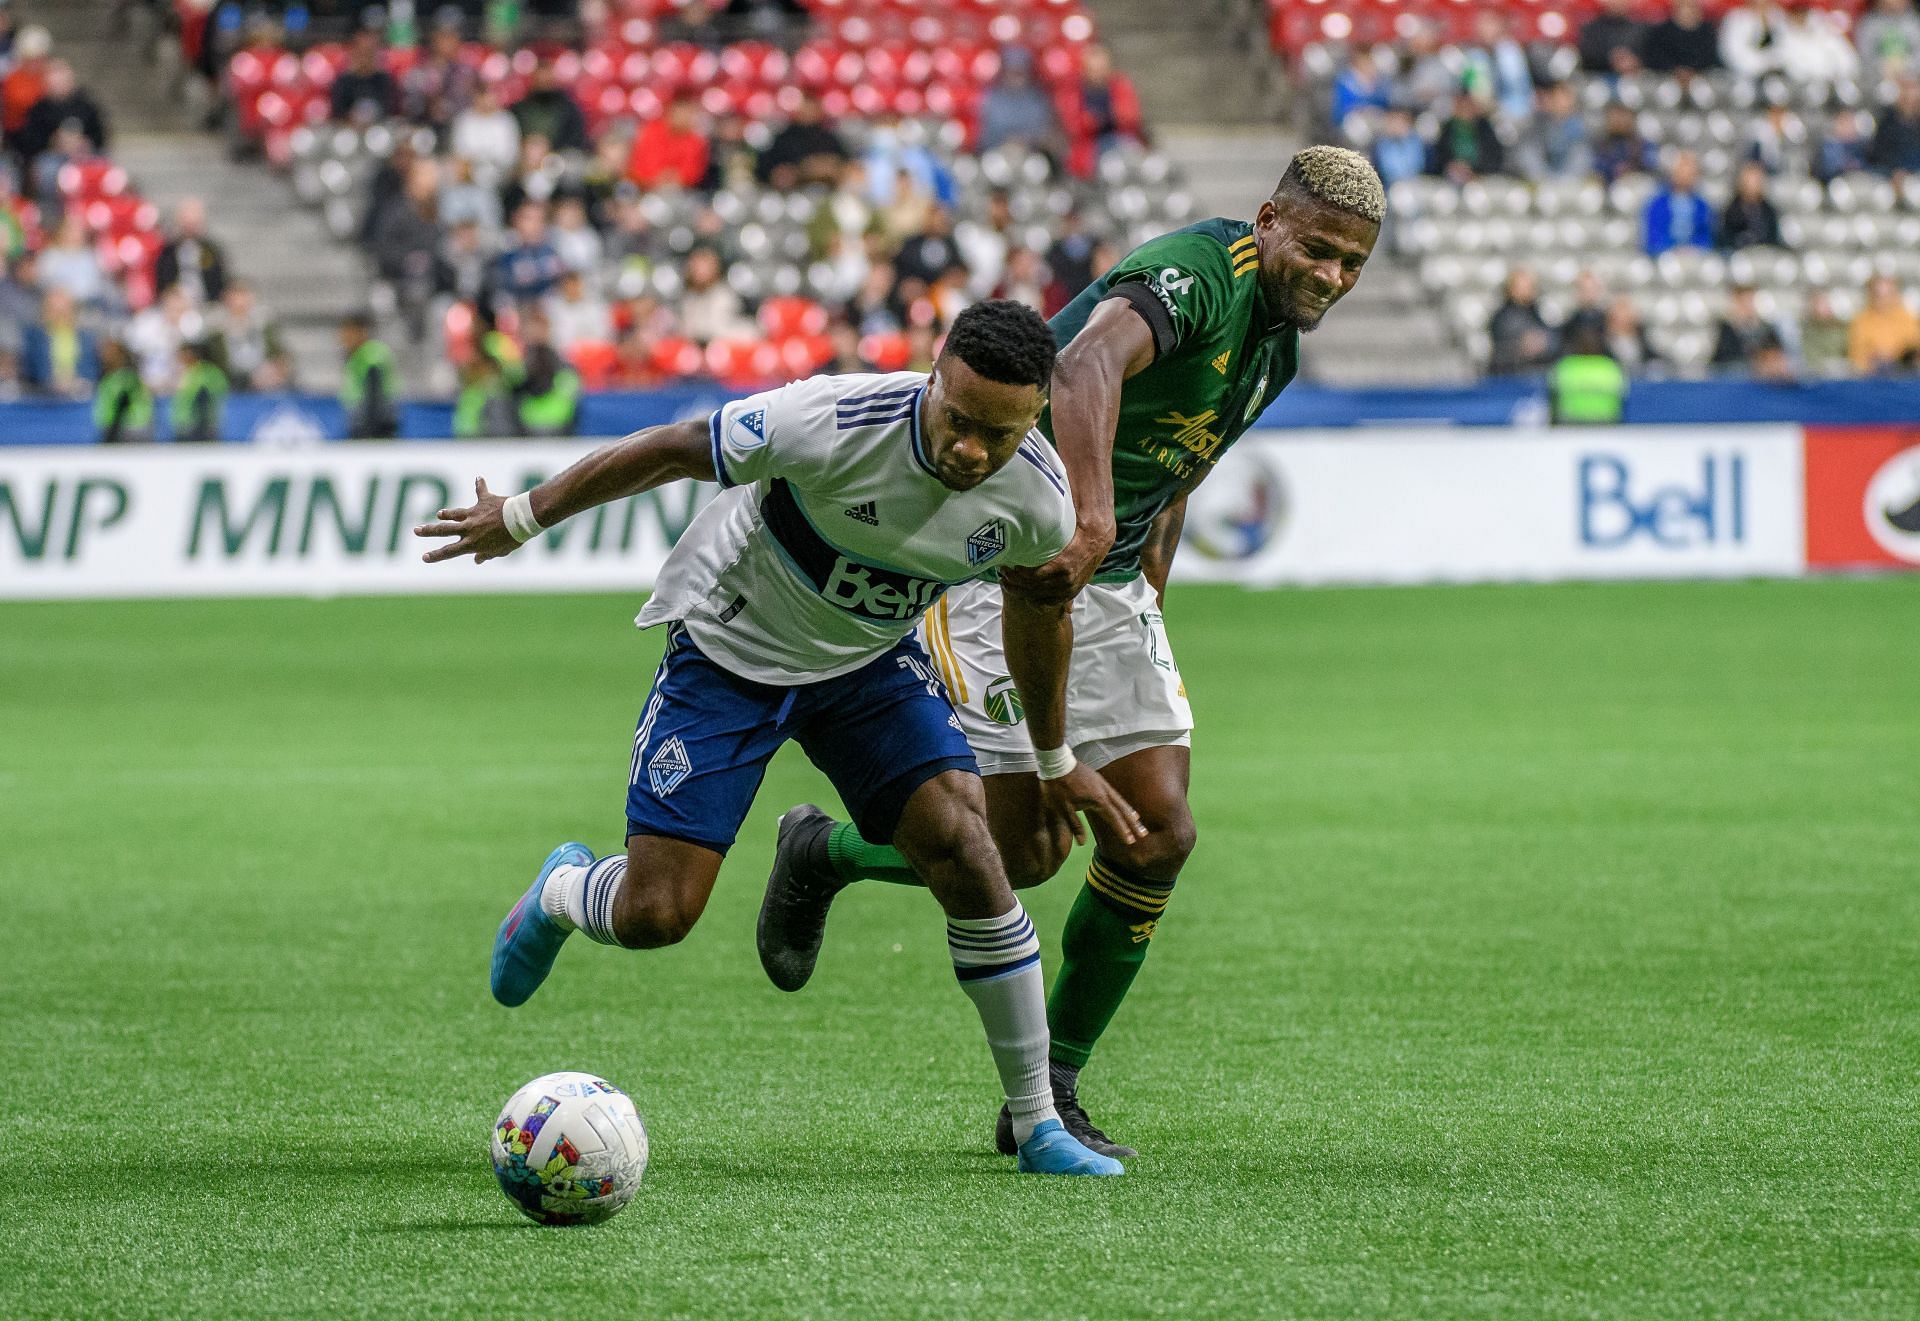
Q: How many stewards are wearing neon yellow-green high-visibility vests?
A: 6